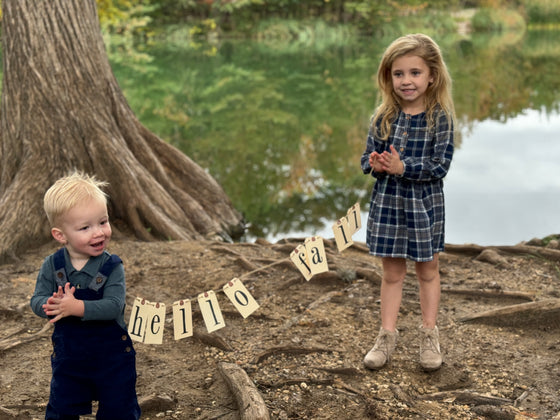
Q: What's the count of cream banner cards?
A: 9